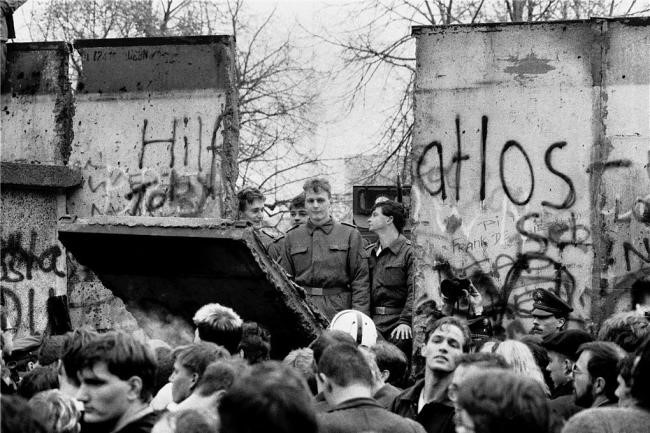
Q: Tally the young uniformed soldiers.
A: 4